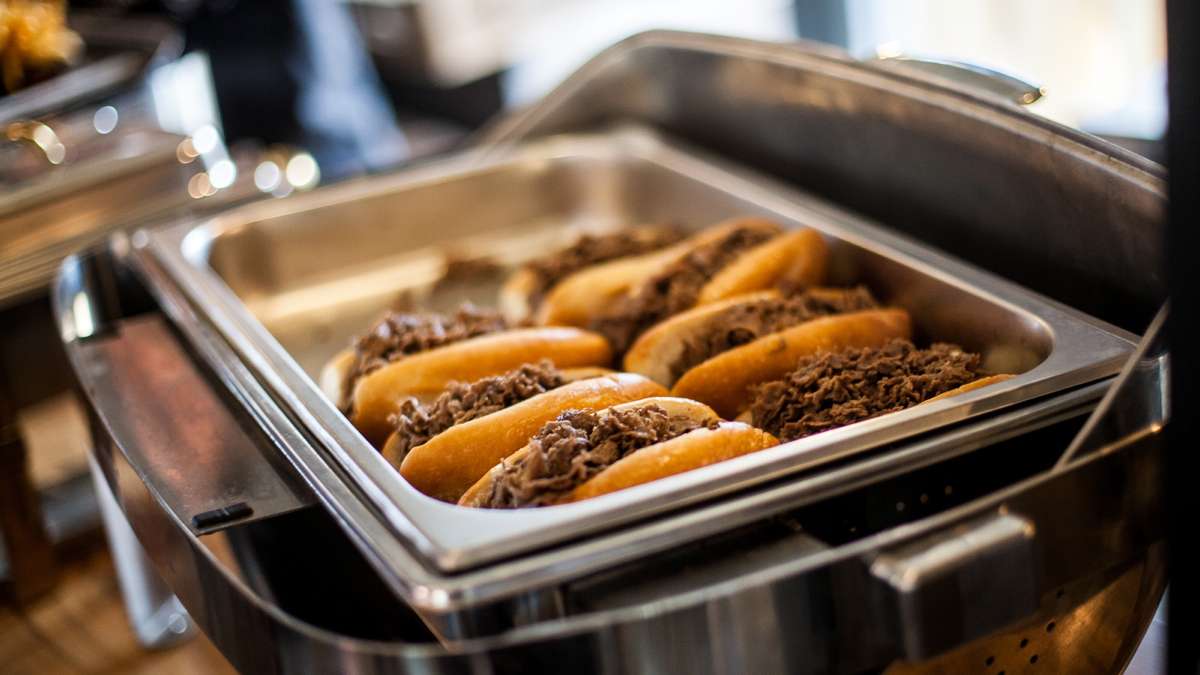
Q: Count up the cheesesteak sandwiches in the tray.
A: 7